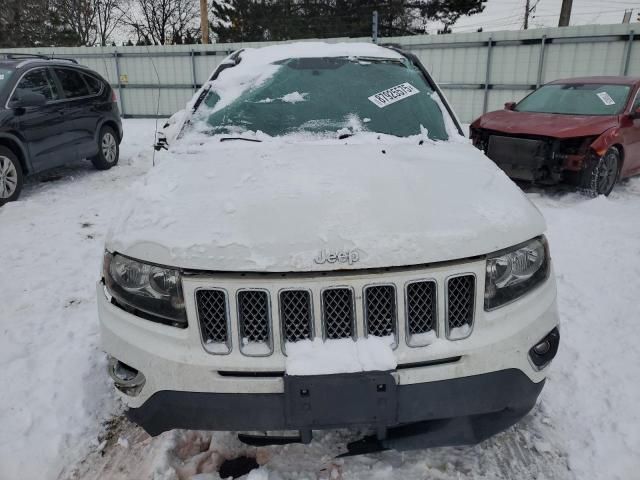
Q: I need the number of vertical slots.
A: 7